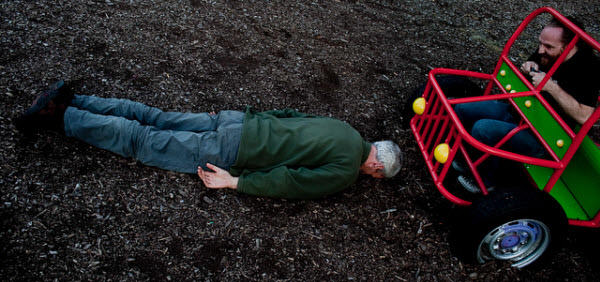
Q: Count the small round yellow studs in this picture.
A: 5